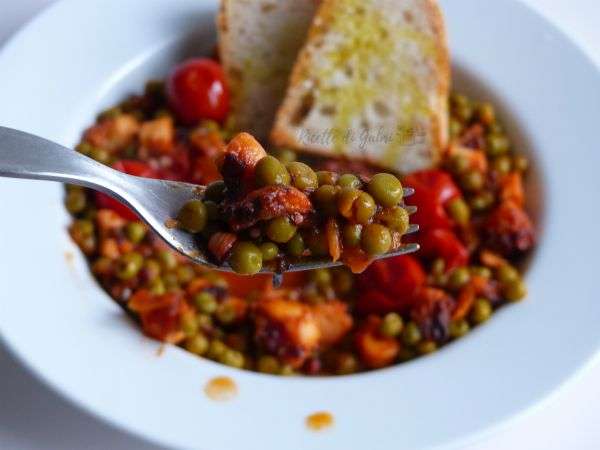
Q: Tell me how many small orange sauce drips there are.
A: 2